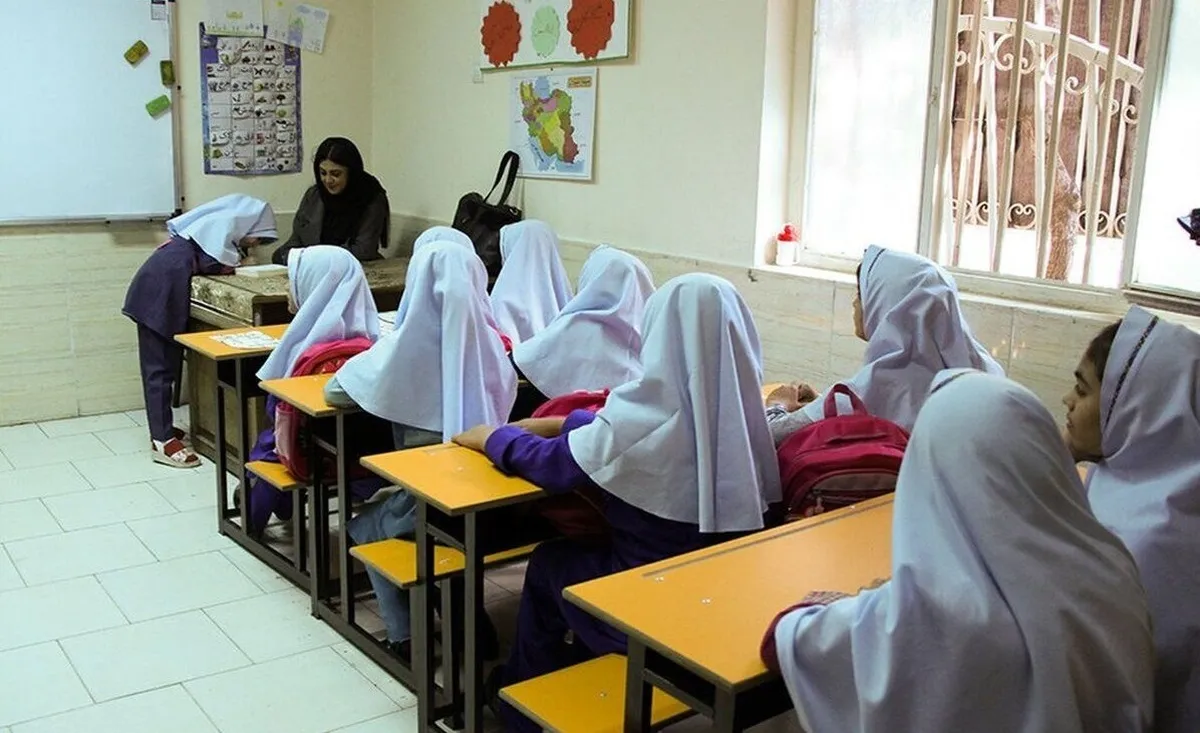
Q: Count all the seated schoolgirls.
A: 9